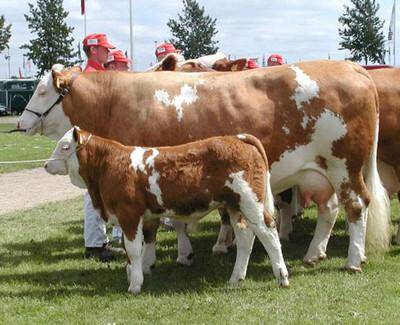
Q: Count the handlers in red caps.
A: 5